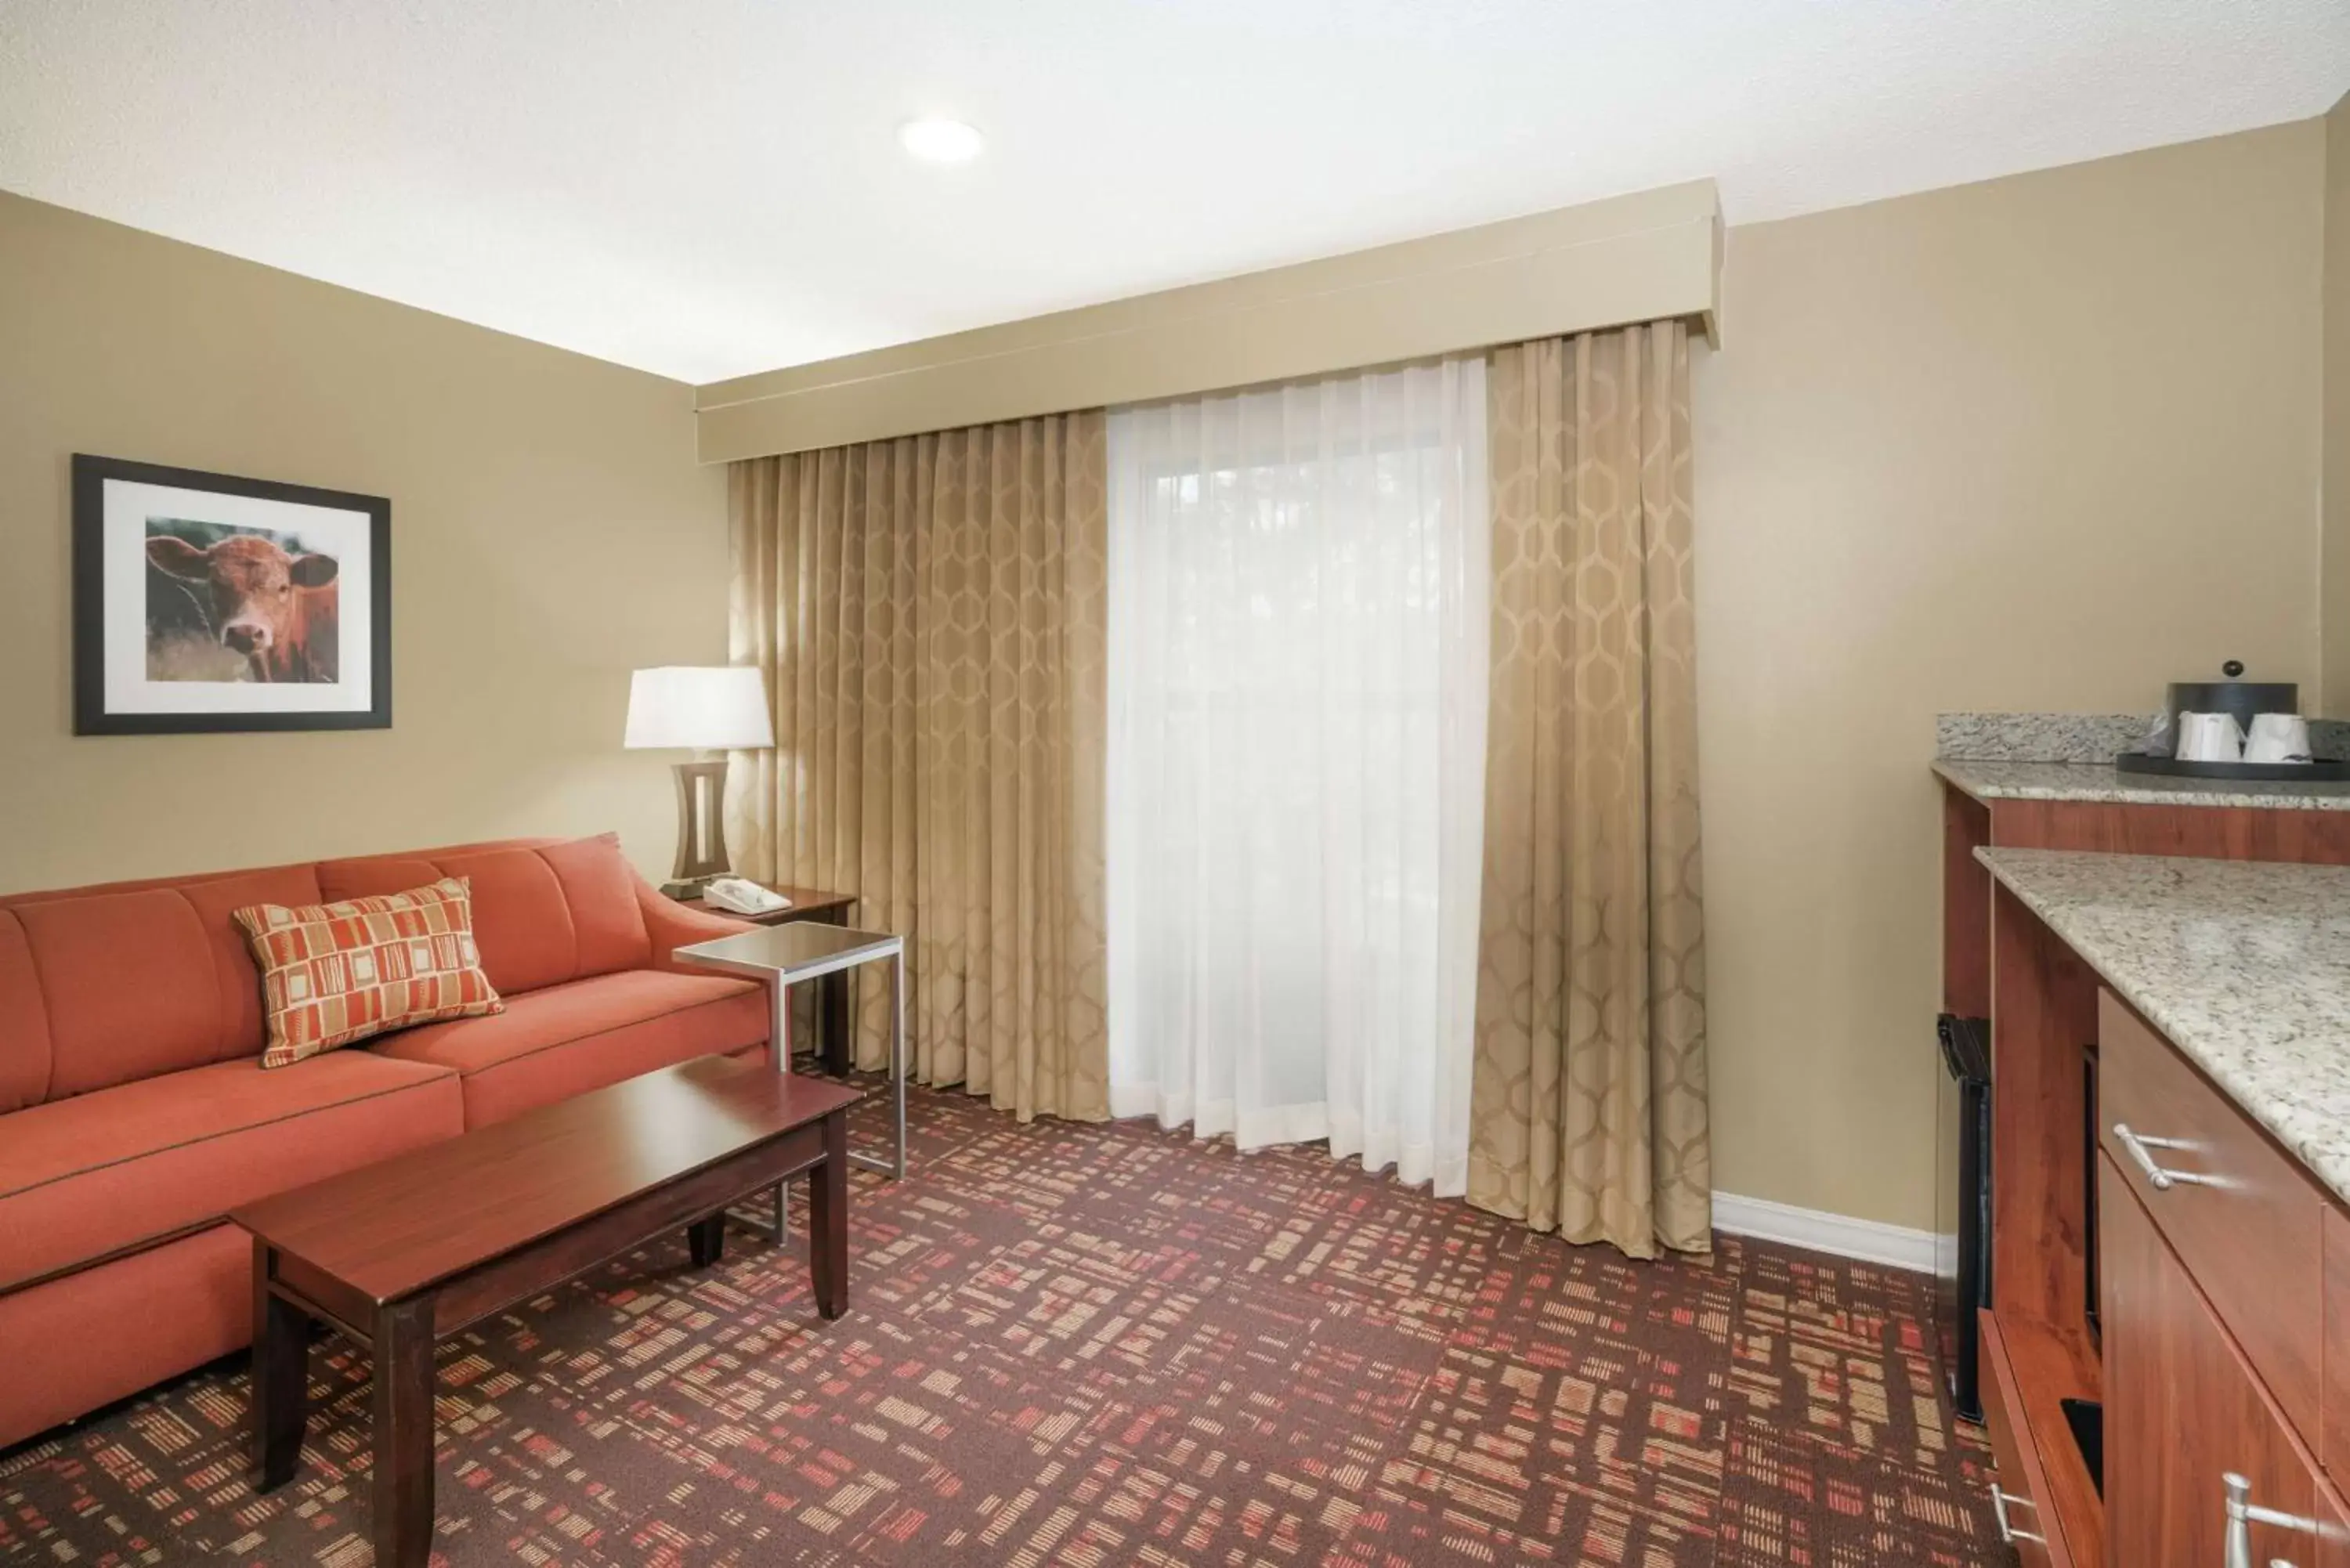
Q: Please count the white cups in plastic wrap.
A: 2